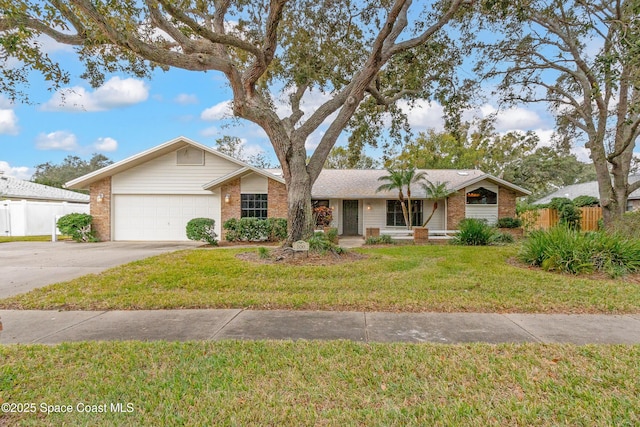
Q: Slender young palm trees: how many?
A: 3